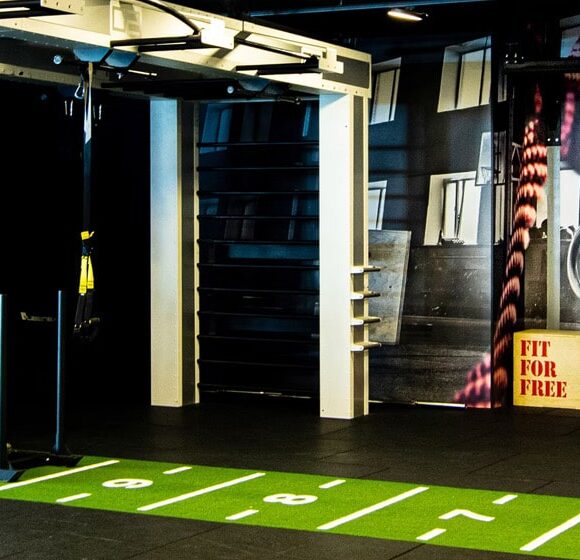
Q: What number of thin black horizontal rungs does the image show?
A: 11